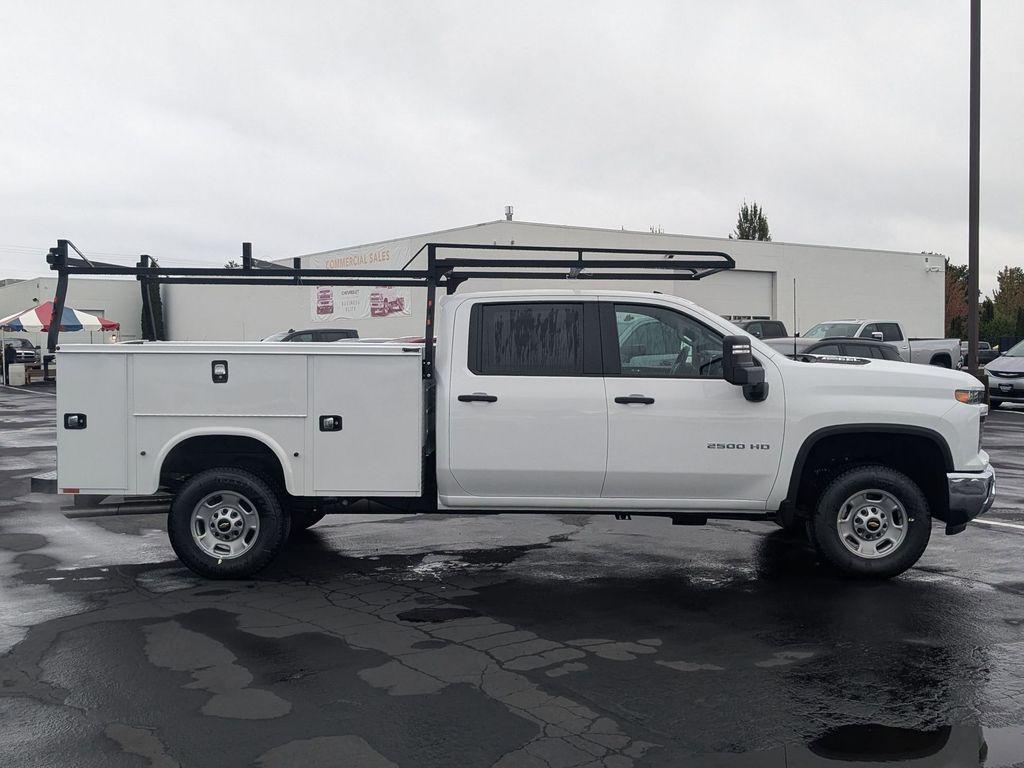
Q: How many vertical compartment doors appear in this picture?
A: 2